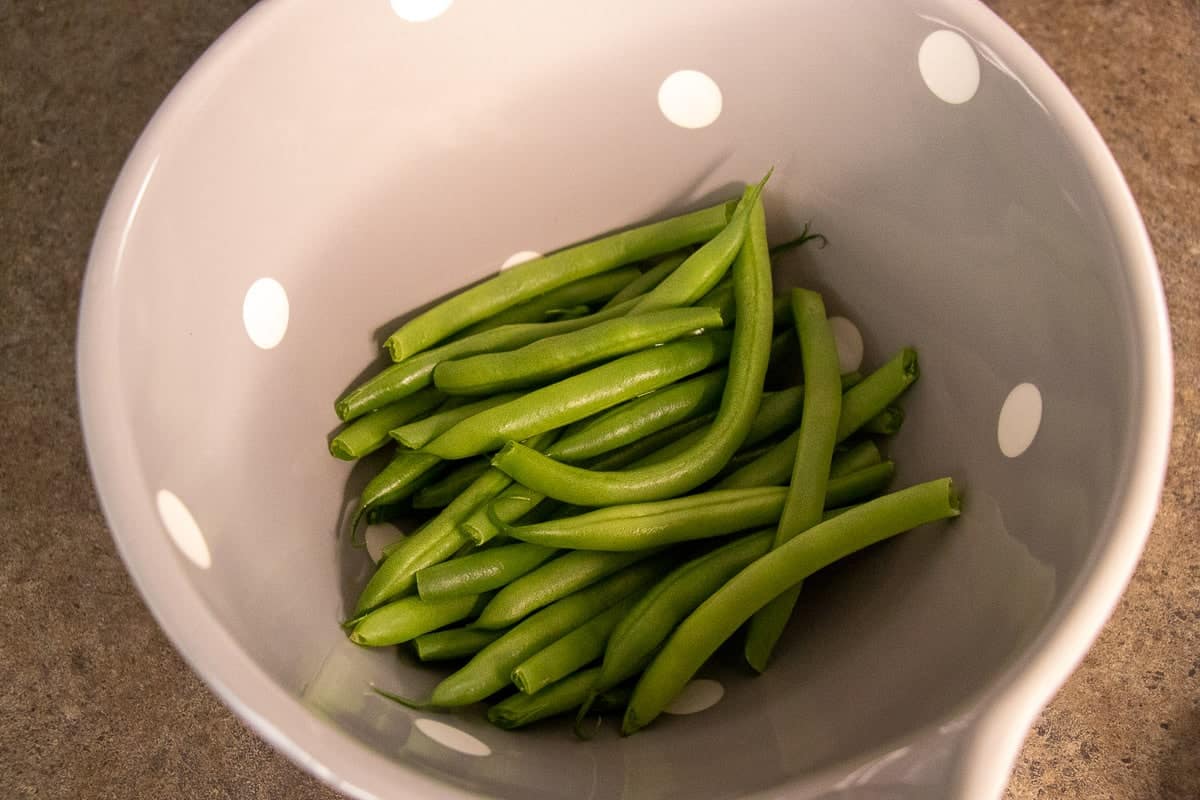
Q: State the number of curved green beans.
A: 1